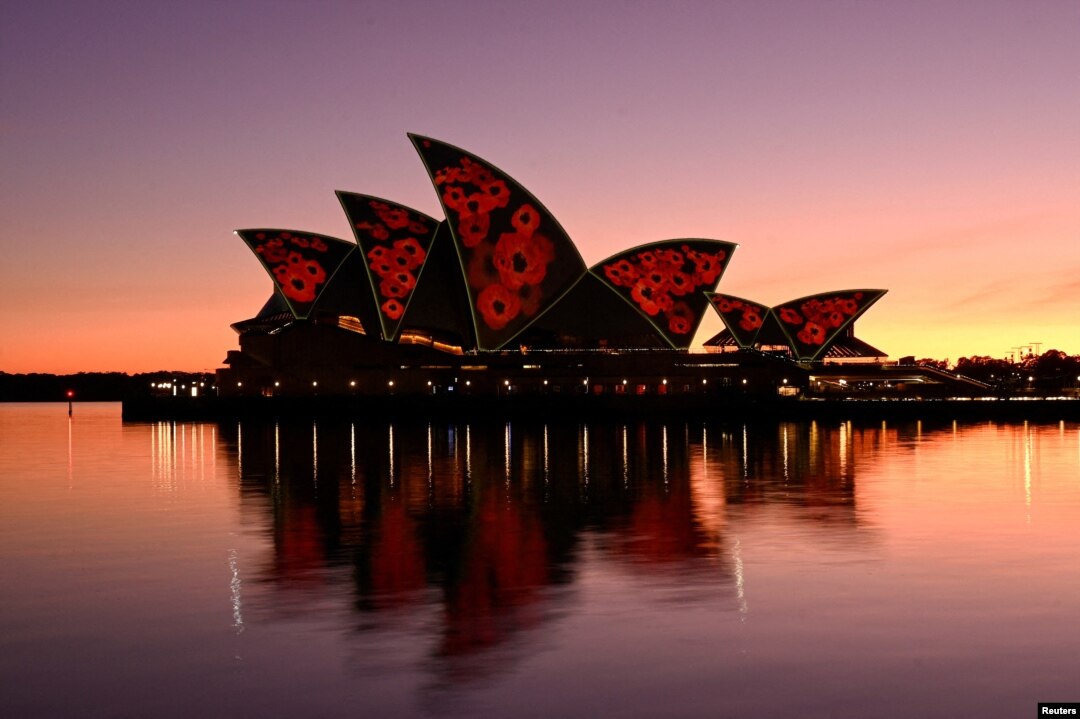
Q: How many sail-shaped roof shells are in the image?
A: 6